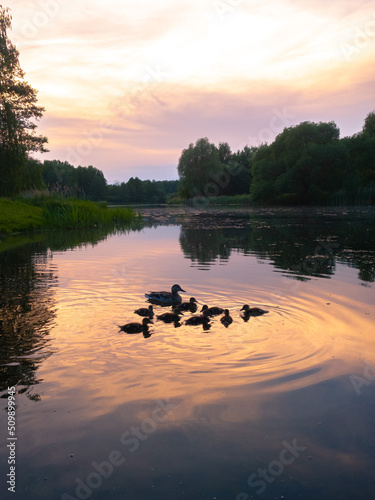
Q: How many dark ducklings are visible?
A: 8